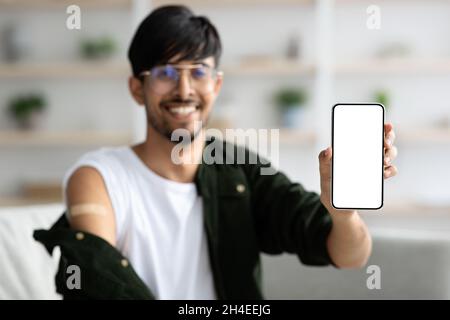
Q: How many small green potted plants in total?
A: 4